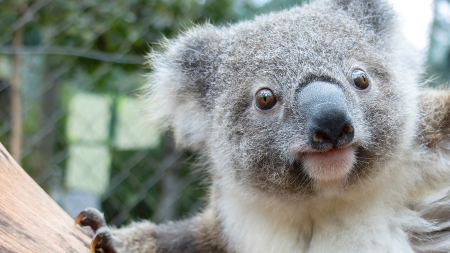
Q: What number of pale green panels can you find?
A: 3